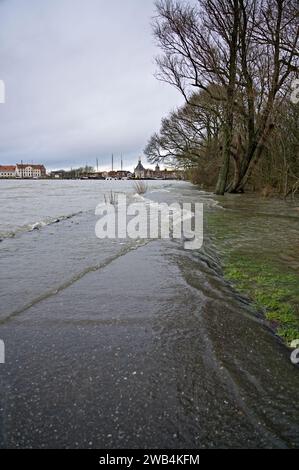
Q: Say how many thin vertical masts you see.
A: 3